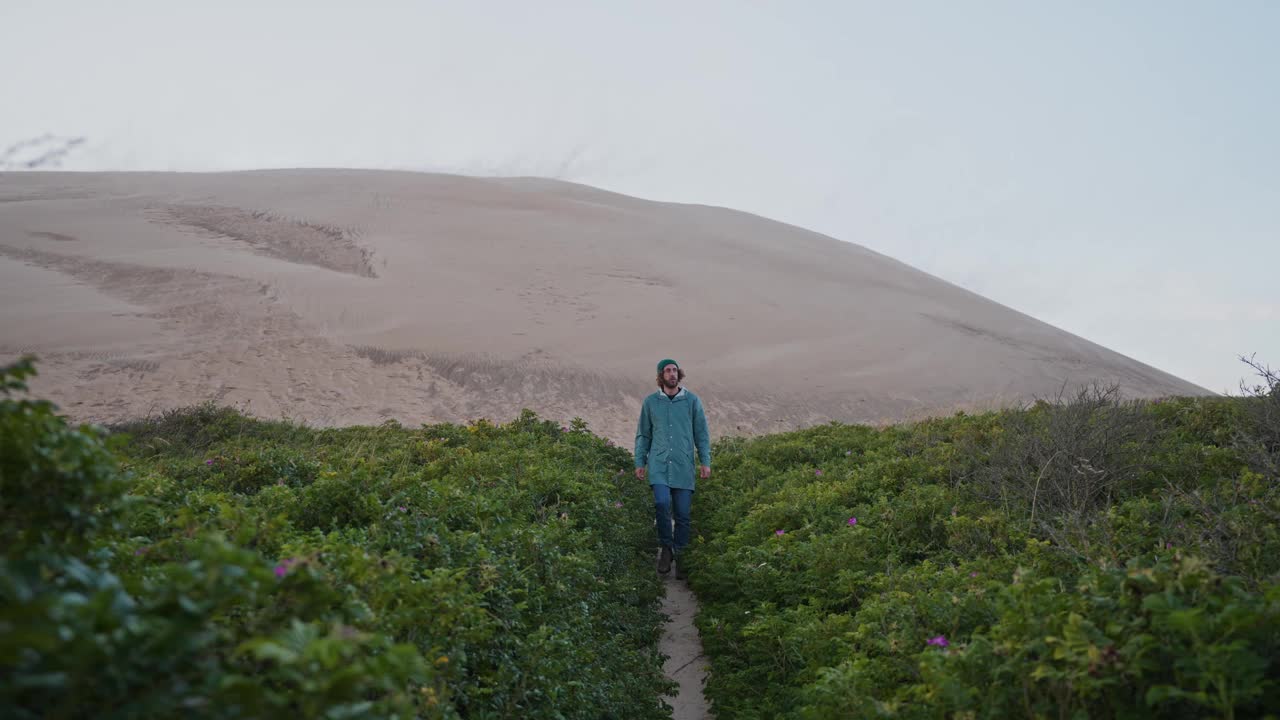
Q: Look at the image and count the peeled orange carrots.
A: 0